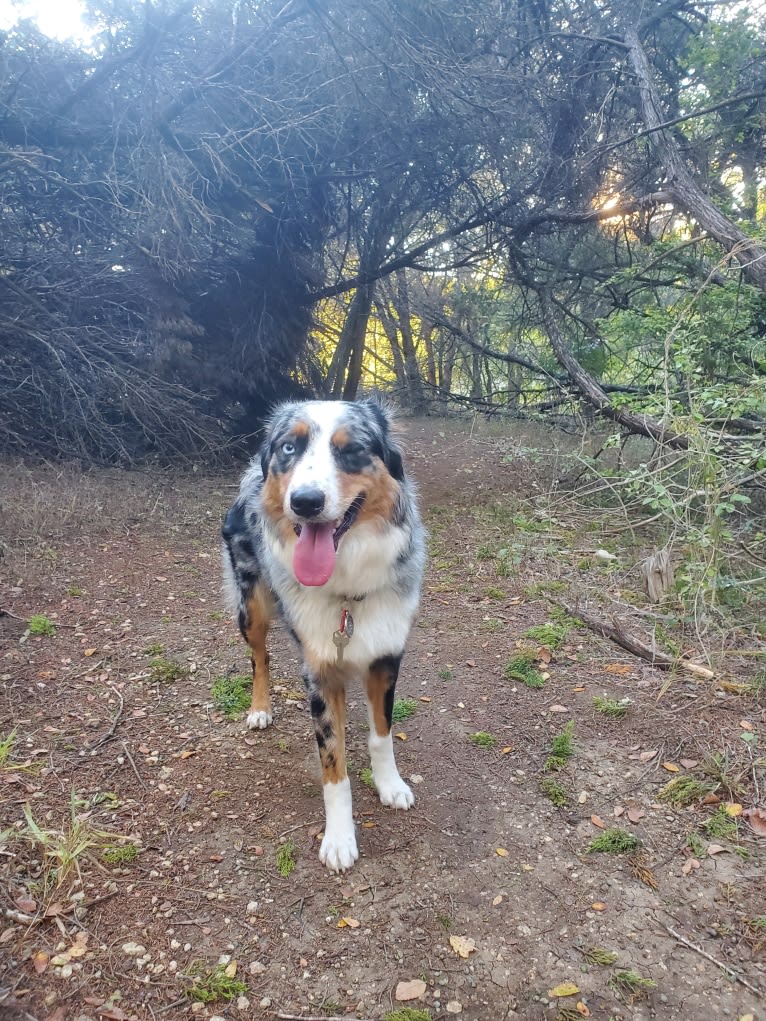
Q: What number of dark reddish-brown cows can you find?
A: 0